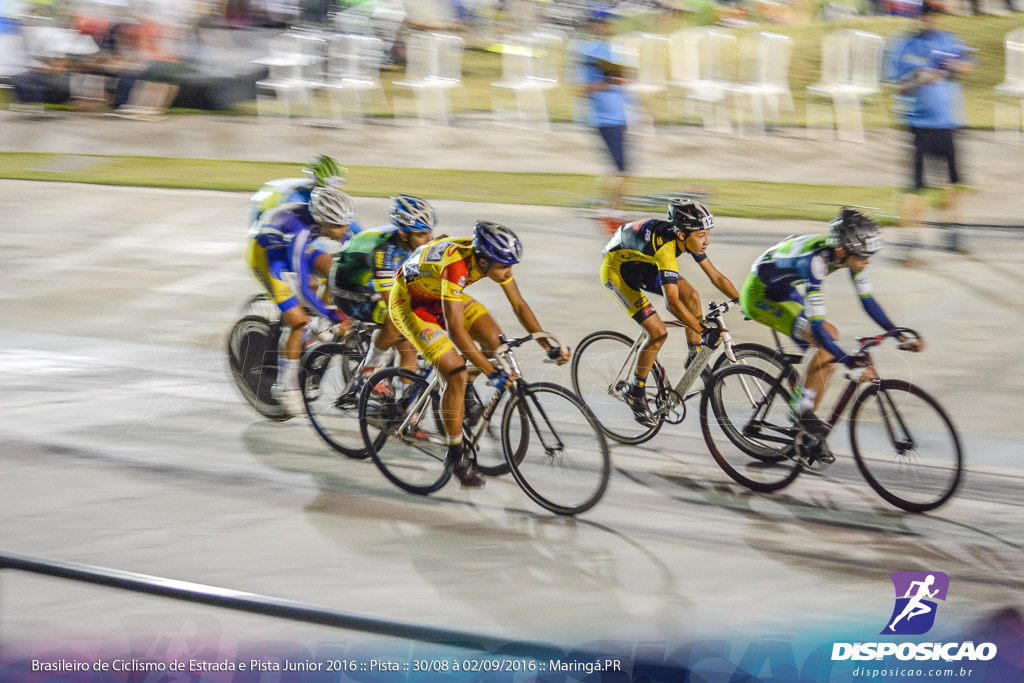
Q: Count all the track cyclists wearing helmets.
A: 6